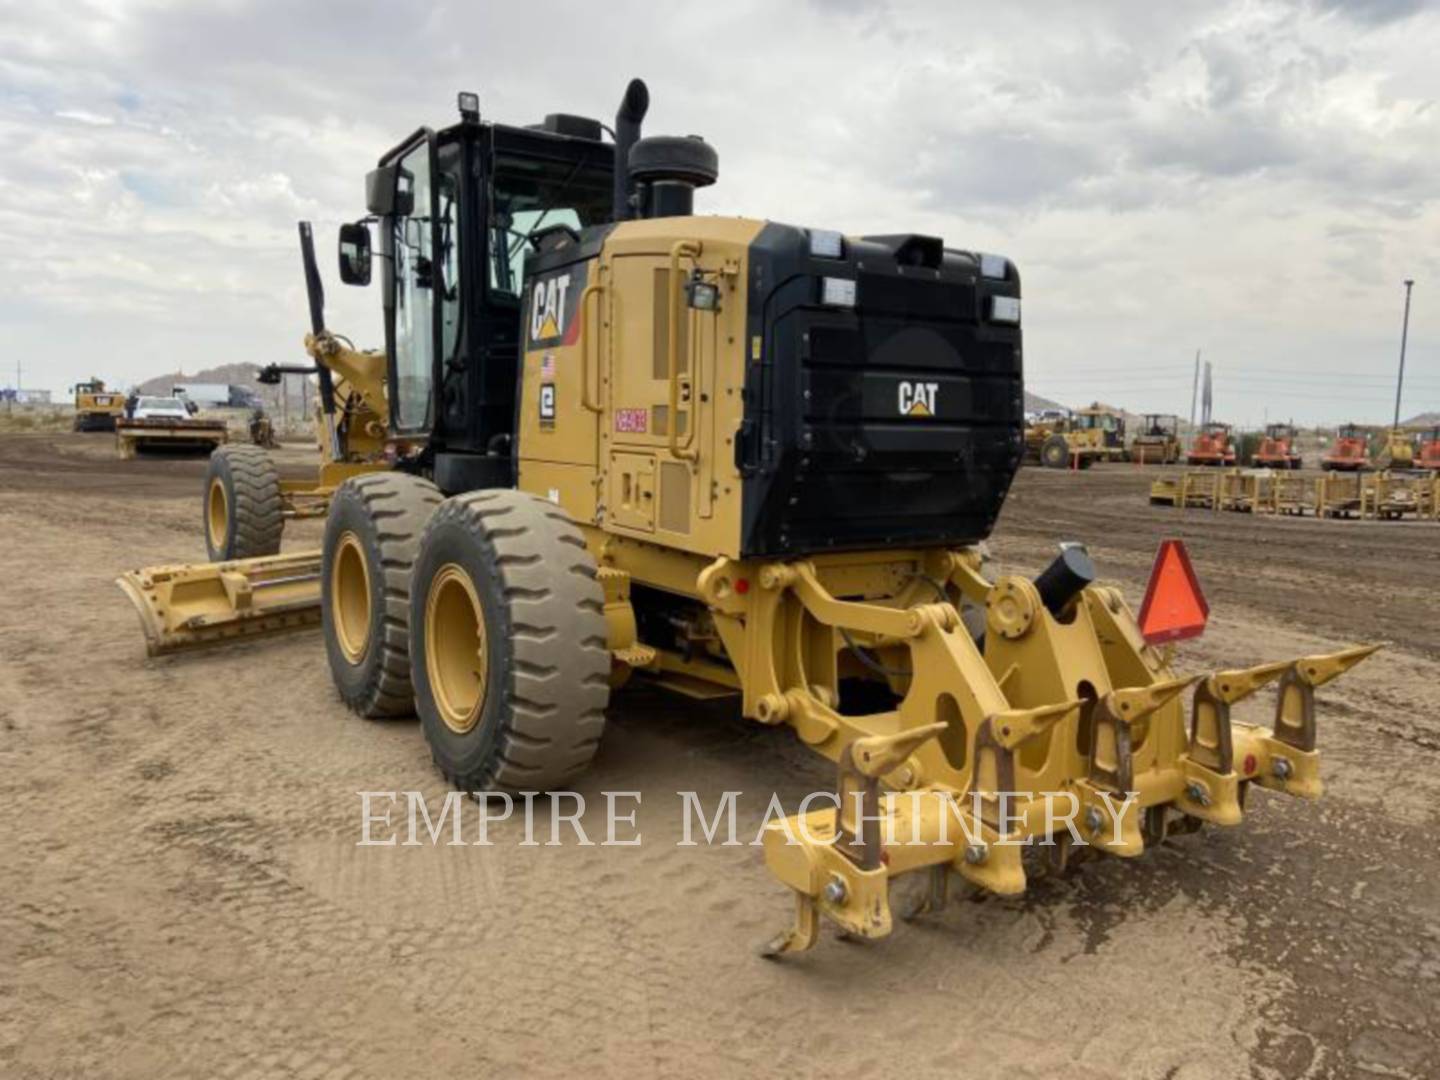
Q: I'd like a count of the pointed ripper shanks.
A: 5